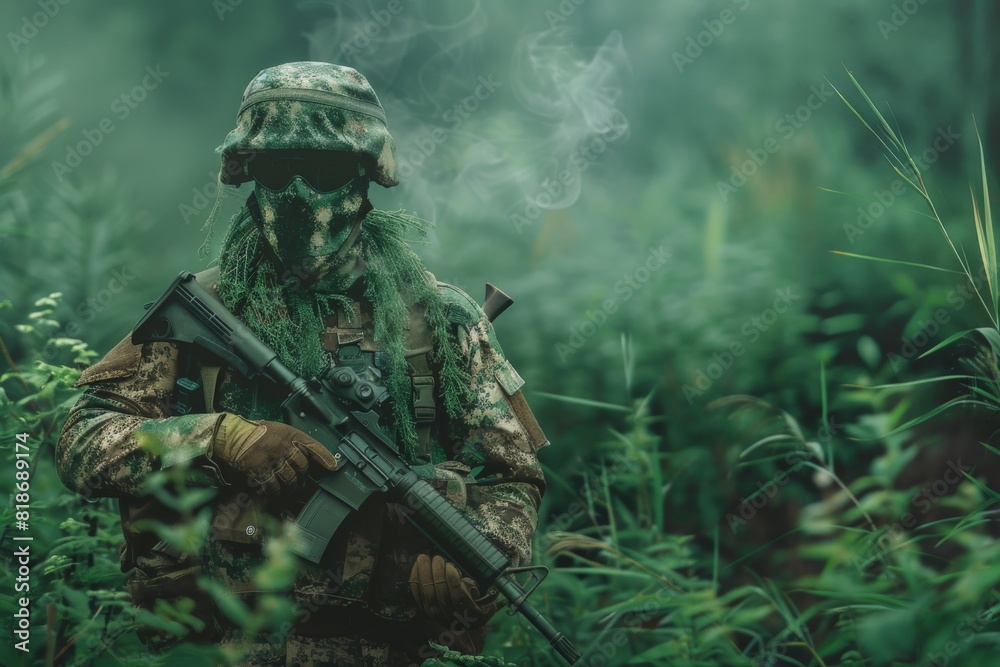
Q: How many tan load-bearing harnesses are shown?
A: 1